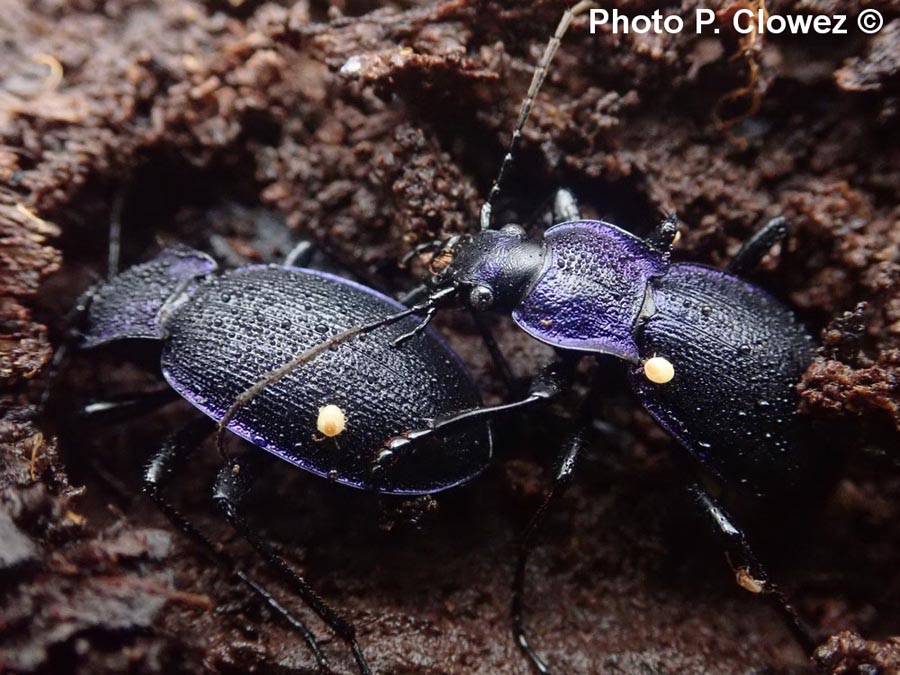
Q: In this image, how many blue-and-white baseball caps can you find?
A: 0